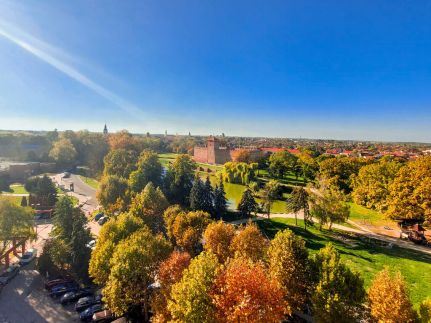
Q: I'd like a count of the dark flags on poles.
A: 0